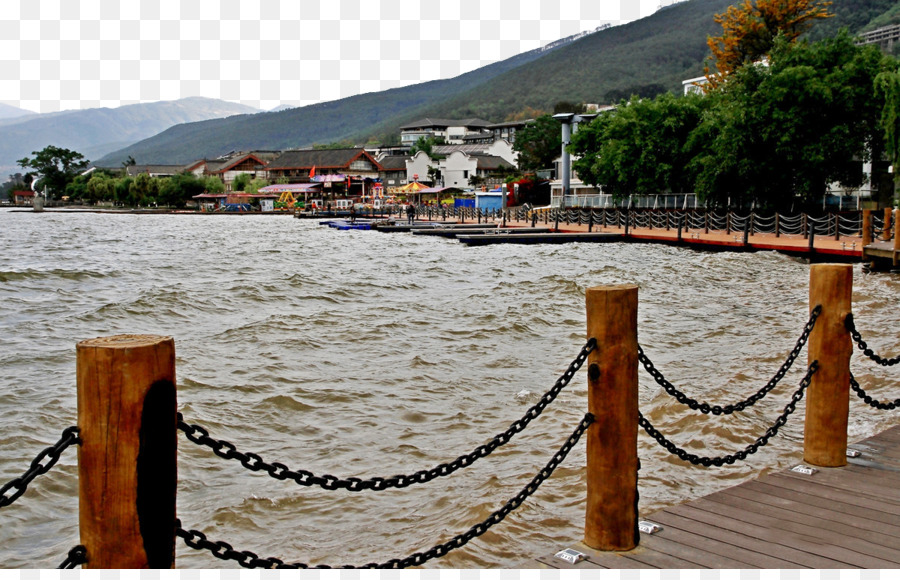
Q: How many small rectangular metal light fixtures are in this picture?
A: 4